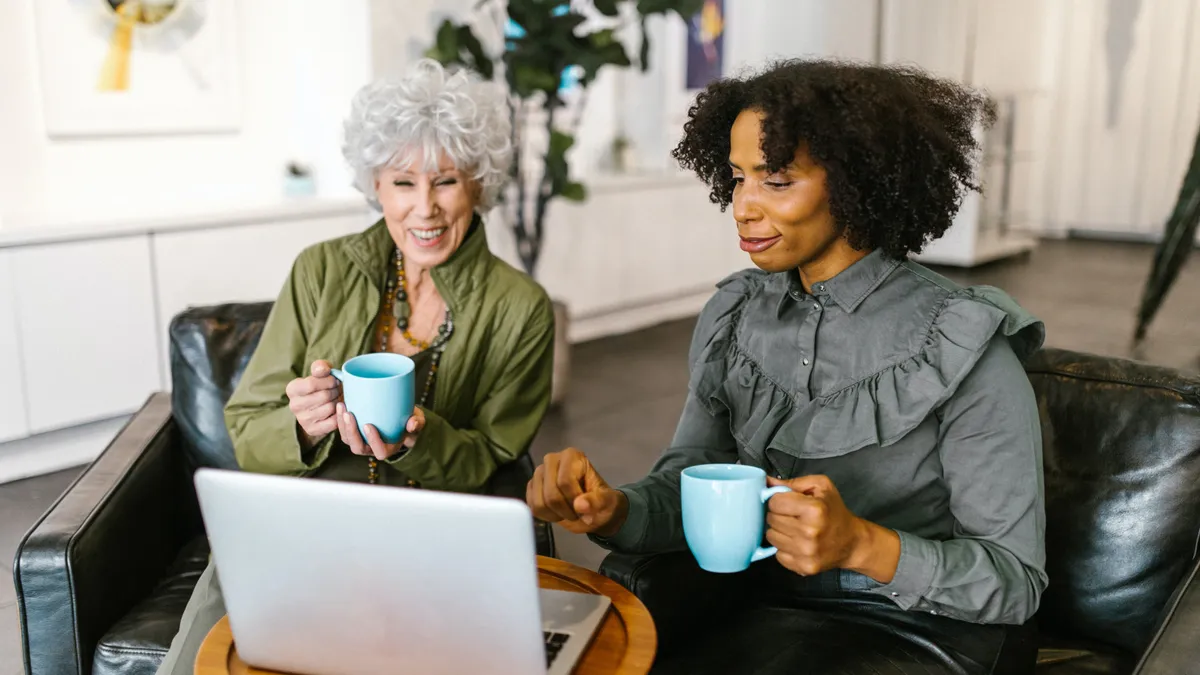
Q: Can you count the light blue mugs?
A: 2